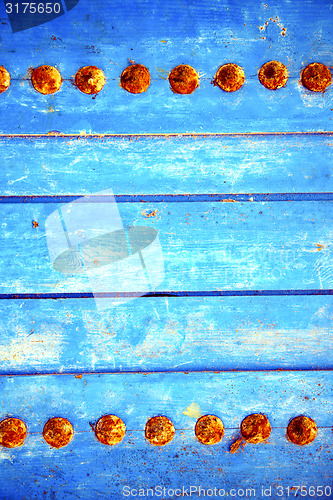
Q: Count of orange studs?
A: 15